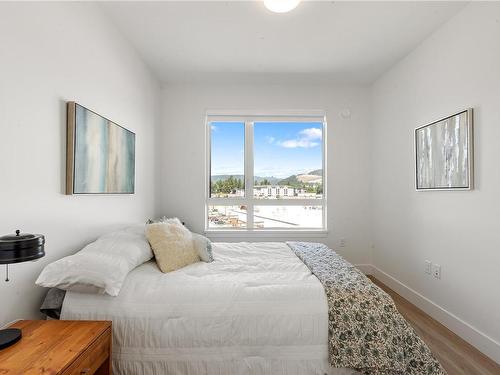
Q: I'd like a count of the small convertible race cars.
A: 0